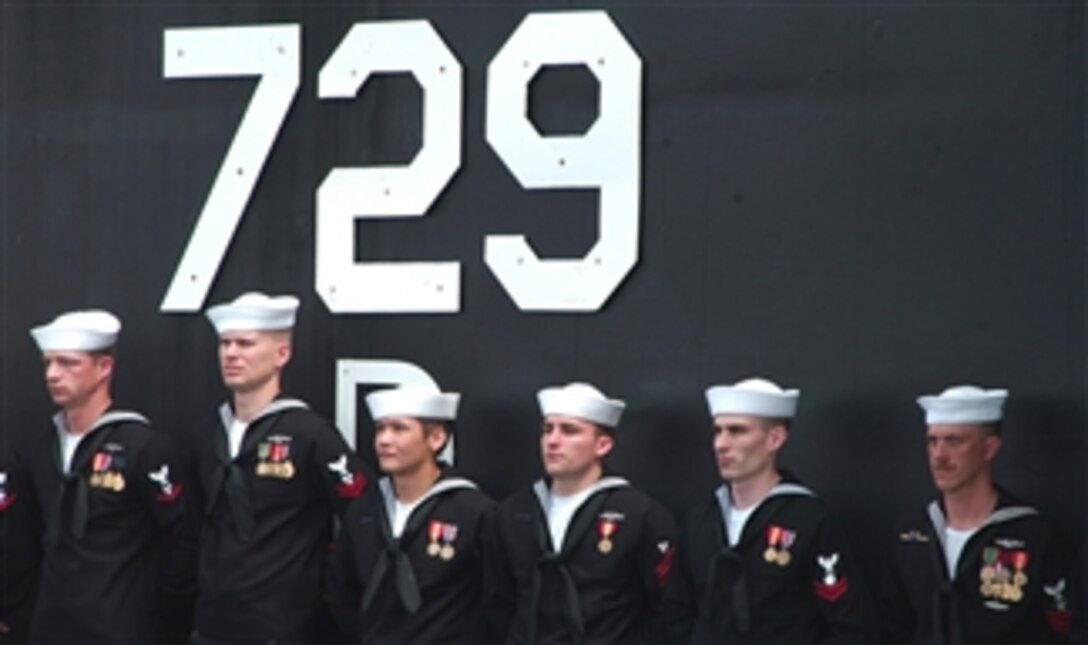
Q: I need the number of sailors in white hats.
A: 6